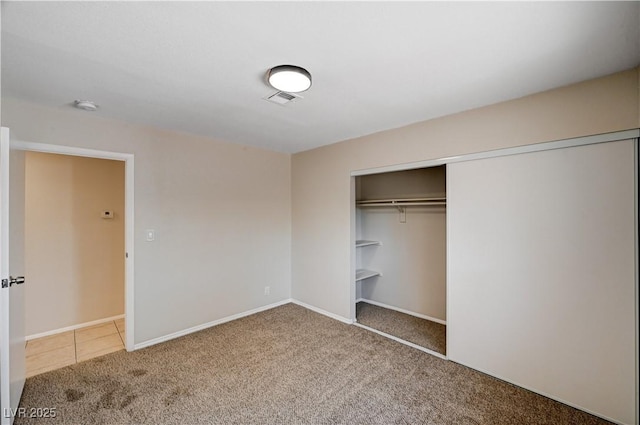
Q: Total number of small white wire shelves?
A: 2